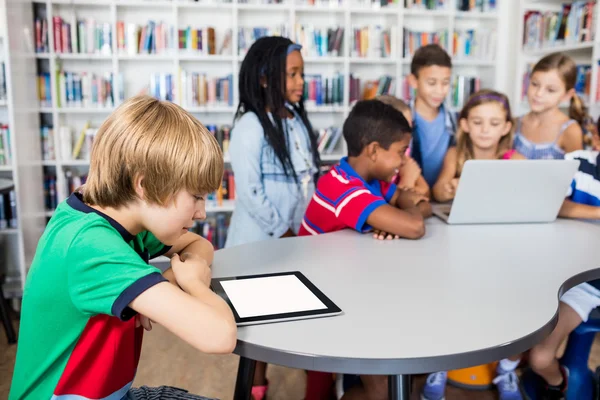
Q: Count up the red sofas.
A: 0